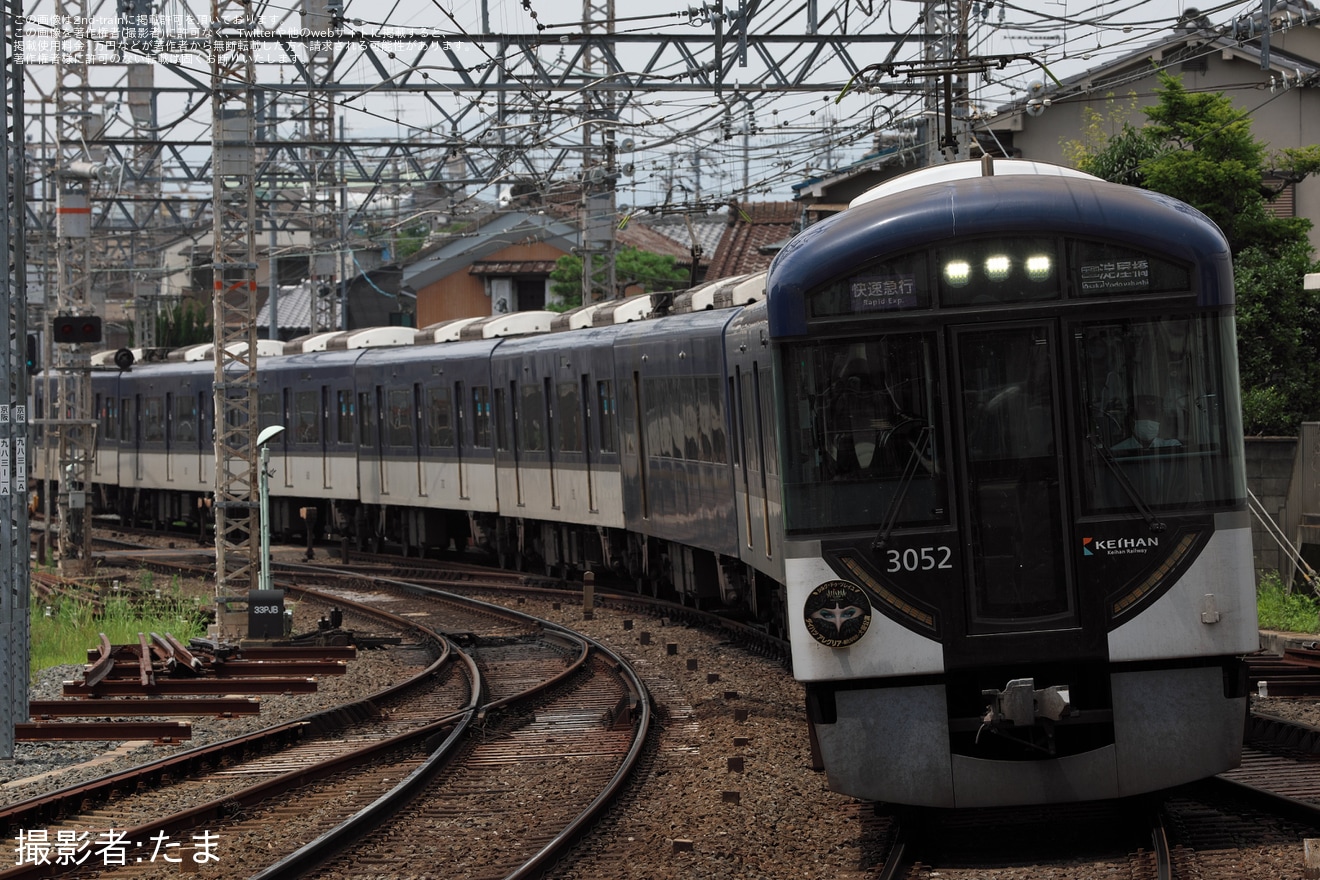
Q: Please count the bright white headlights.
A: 3